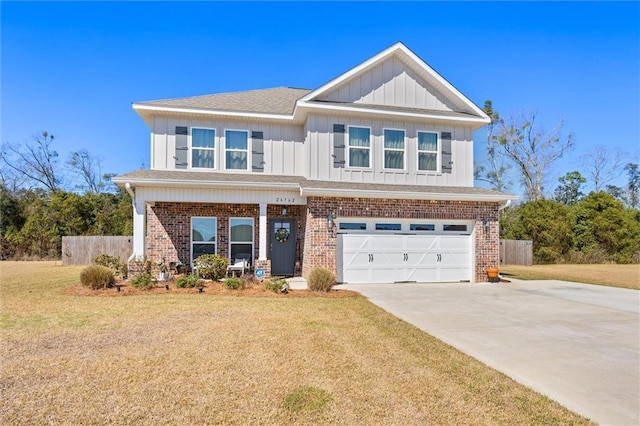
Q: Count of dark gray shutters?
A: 4